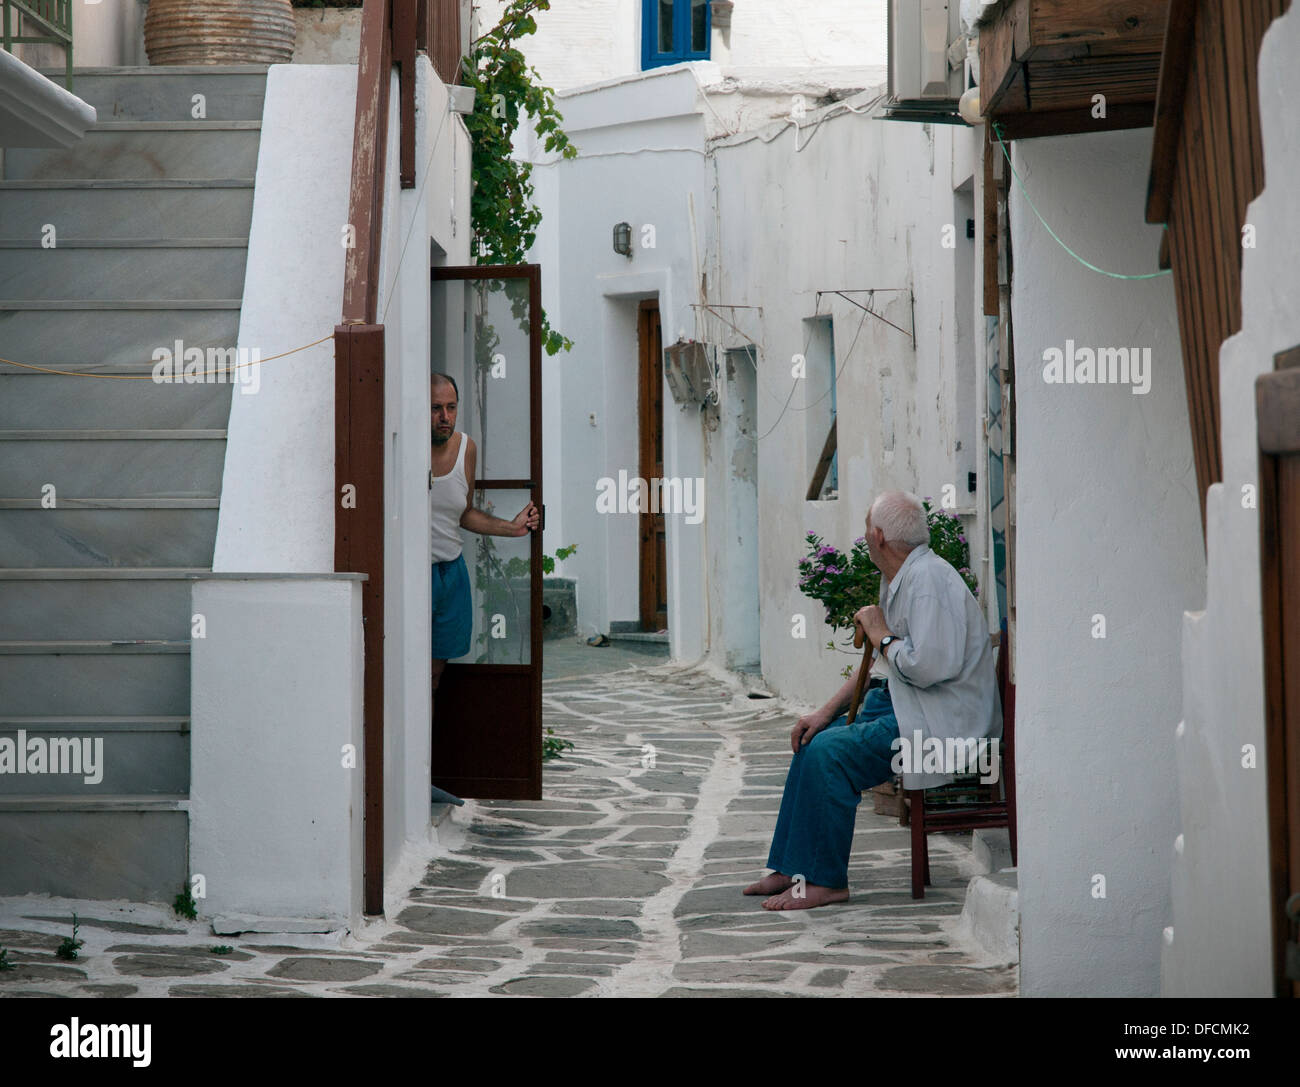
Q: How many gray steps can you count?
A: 12